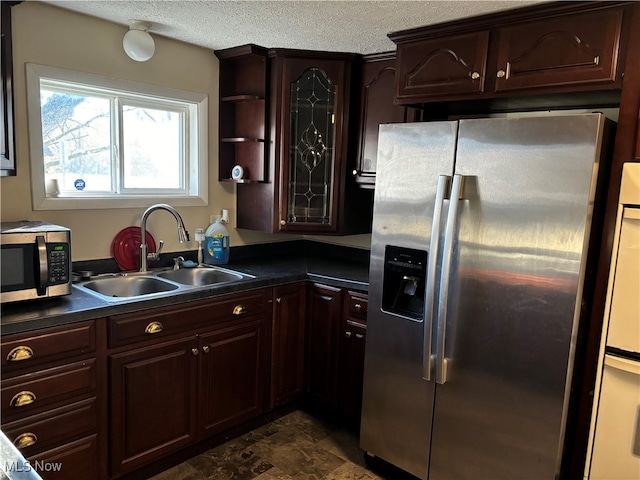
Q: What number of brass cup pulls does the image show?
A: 5